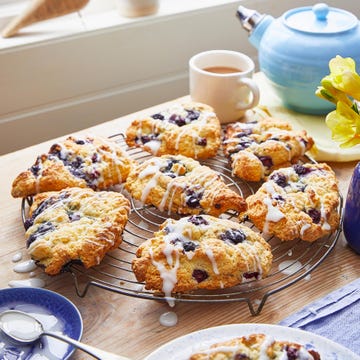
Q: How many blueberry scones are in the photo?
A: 8